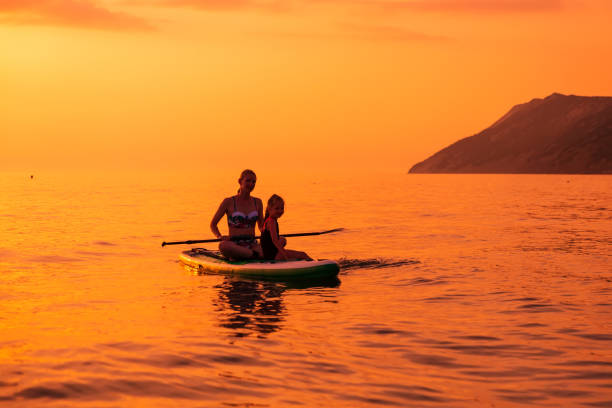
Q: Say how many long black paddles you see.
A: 1